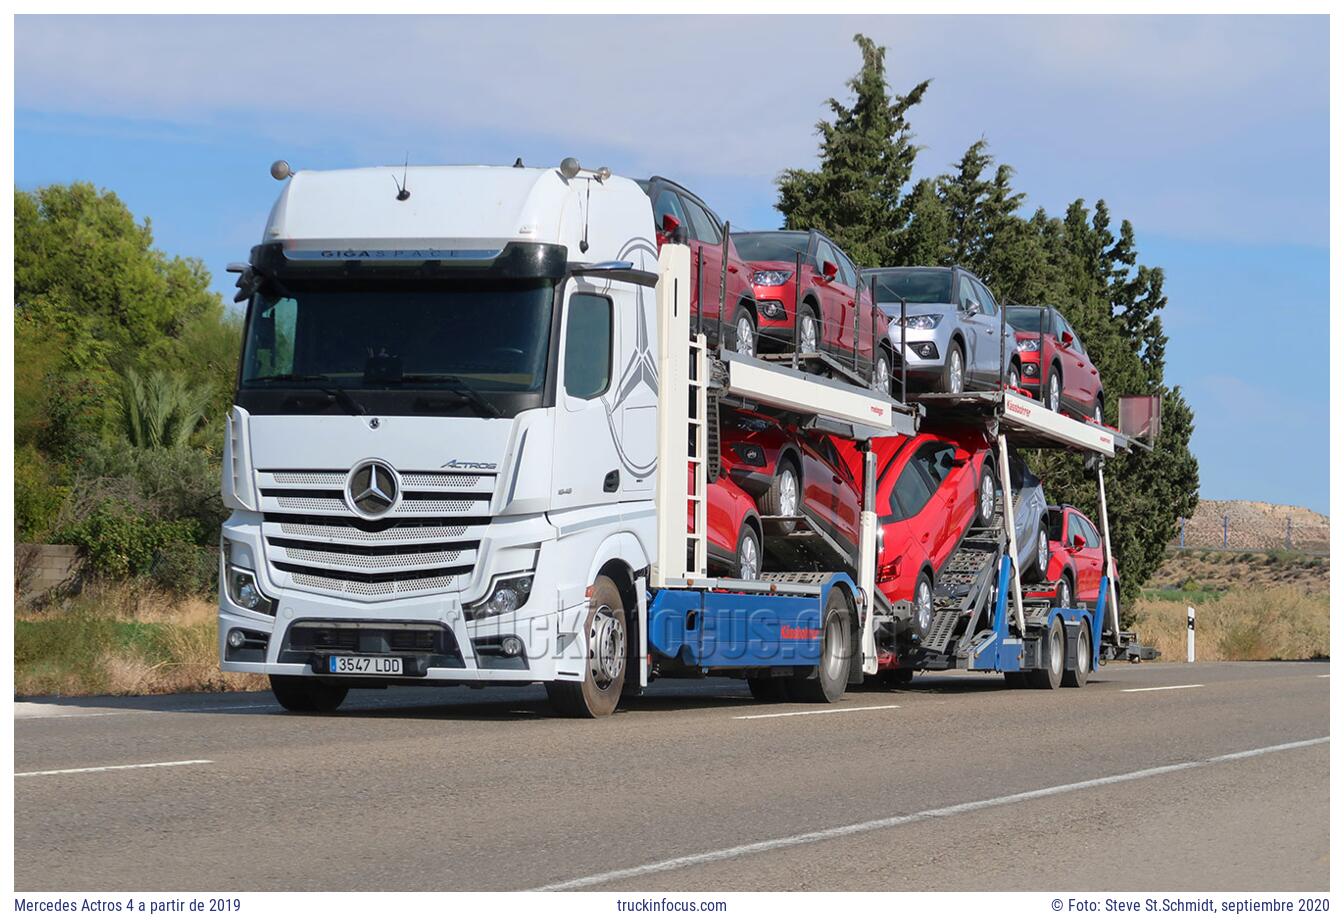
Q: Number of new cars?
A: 9